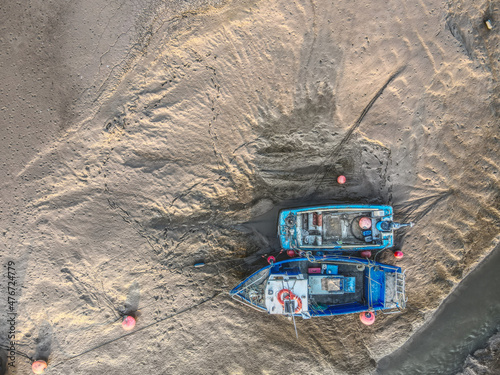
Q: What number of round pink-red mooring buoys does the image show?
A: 9